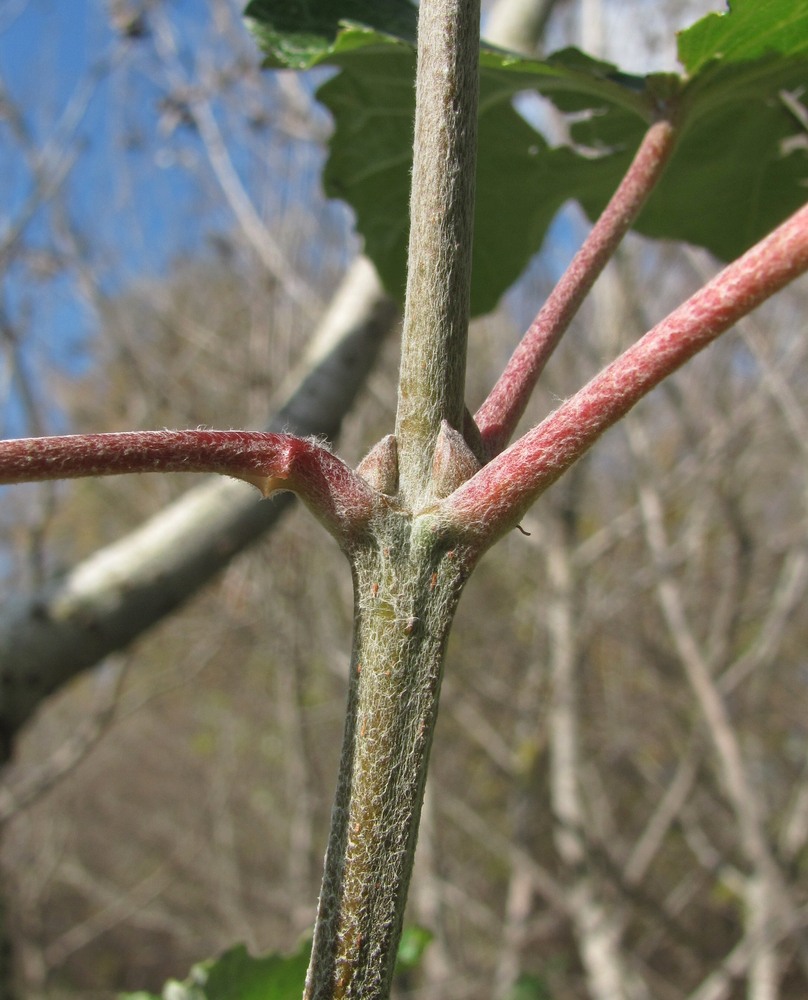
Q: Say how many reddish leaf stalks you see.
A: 3